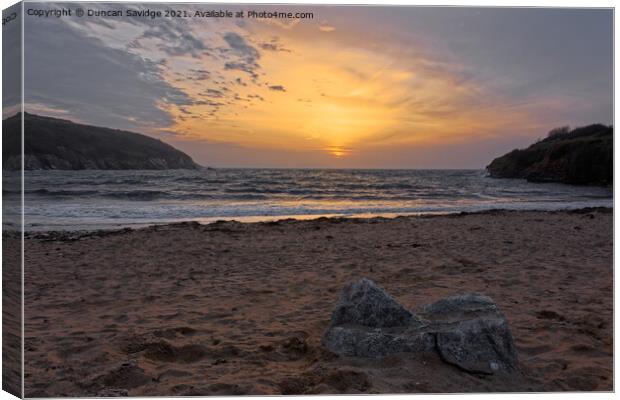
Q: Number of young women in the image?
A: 0